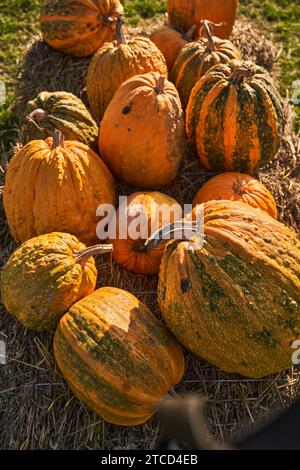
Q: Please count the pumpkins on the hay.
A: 14